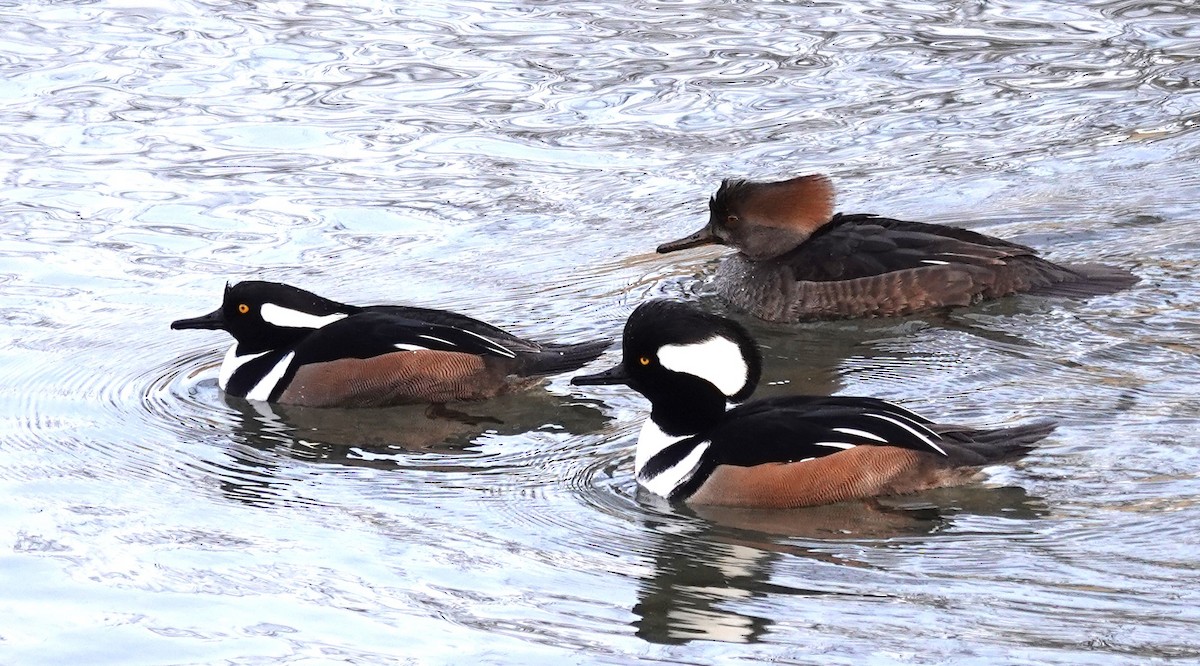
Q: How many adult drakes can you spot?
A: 2